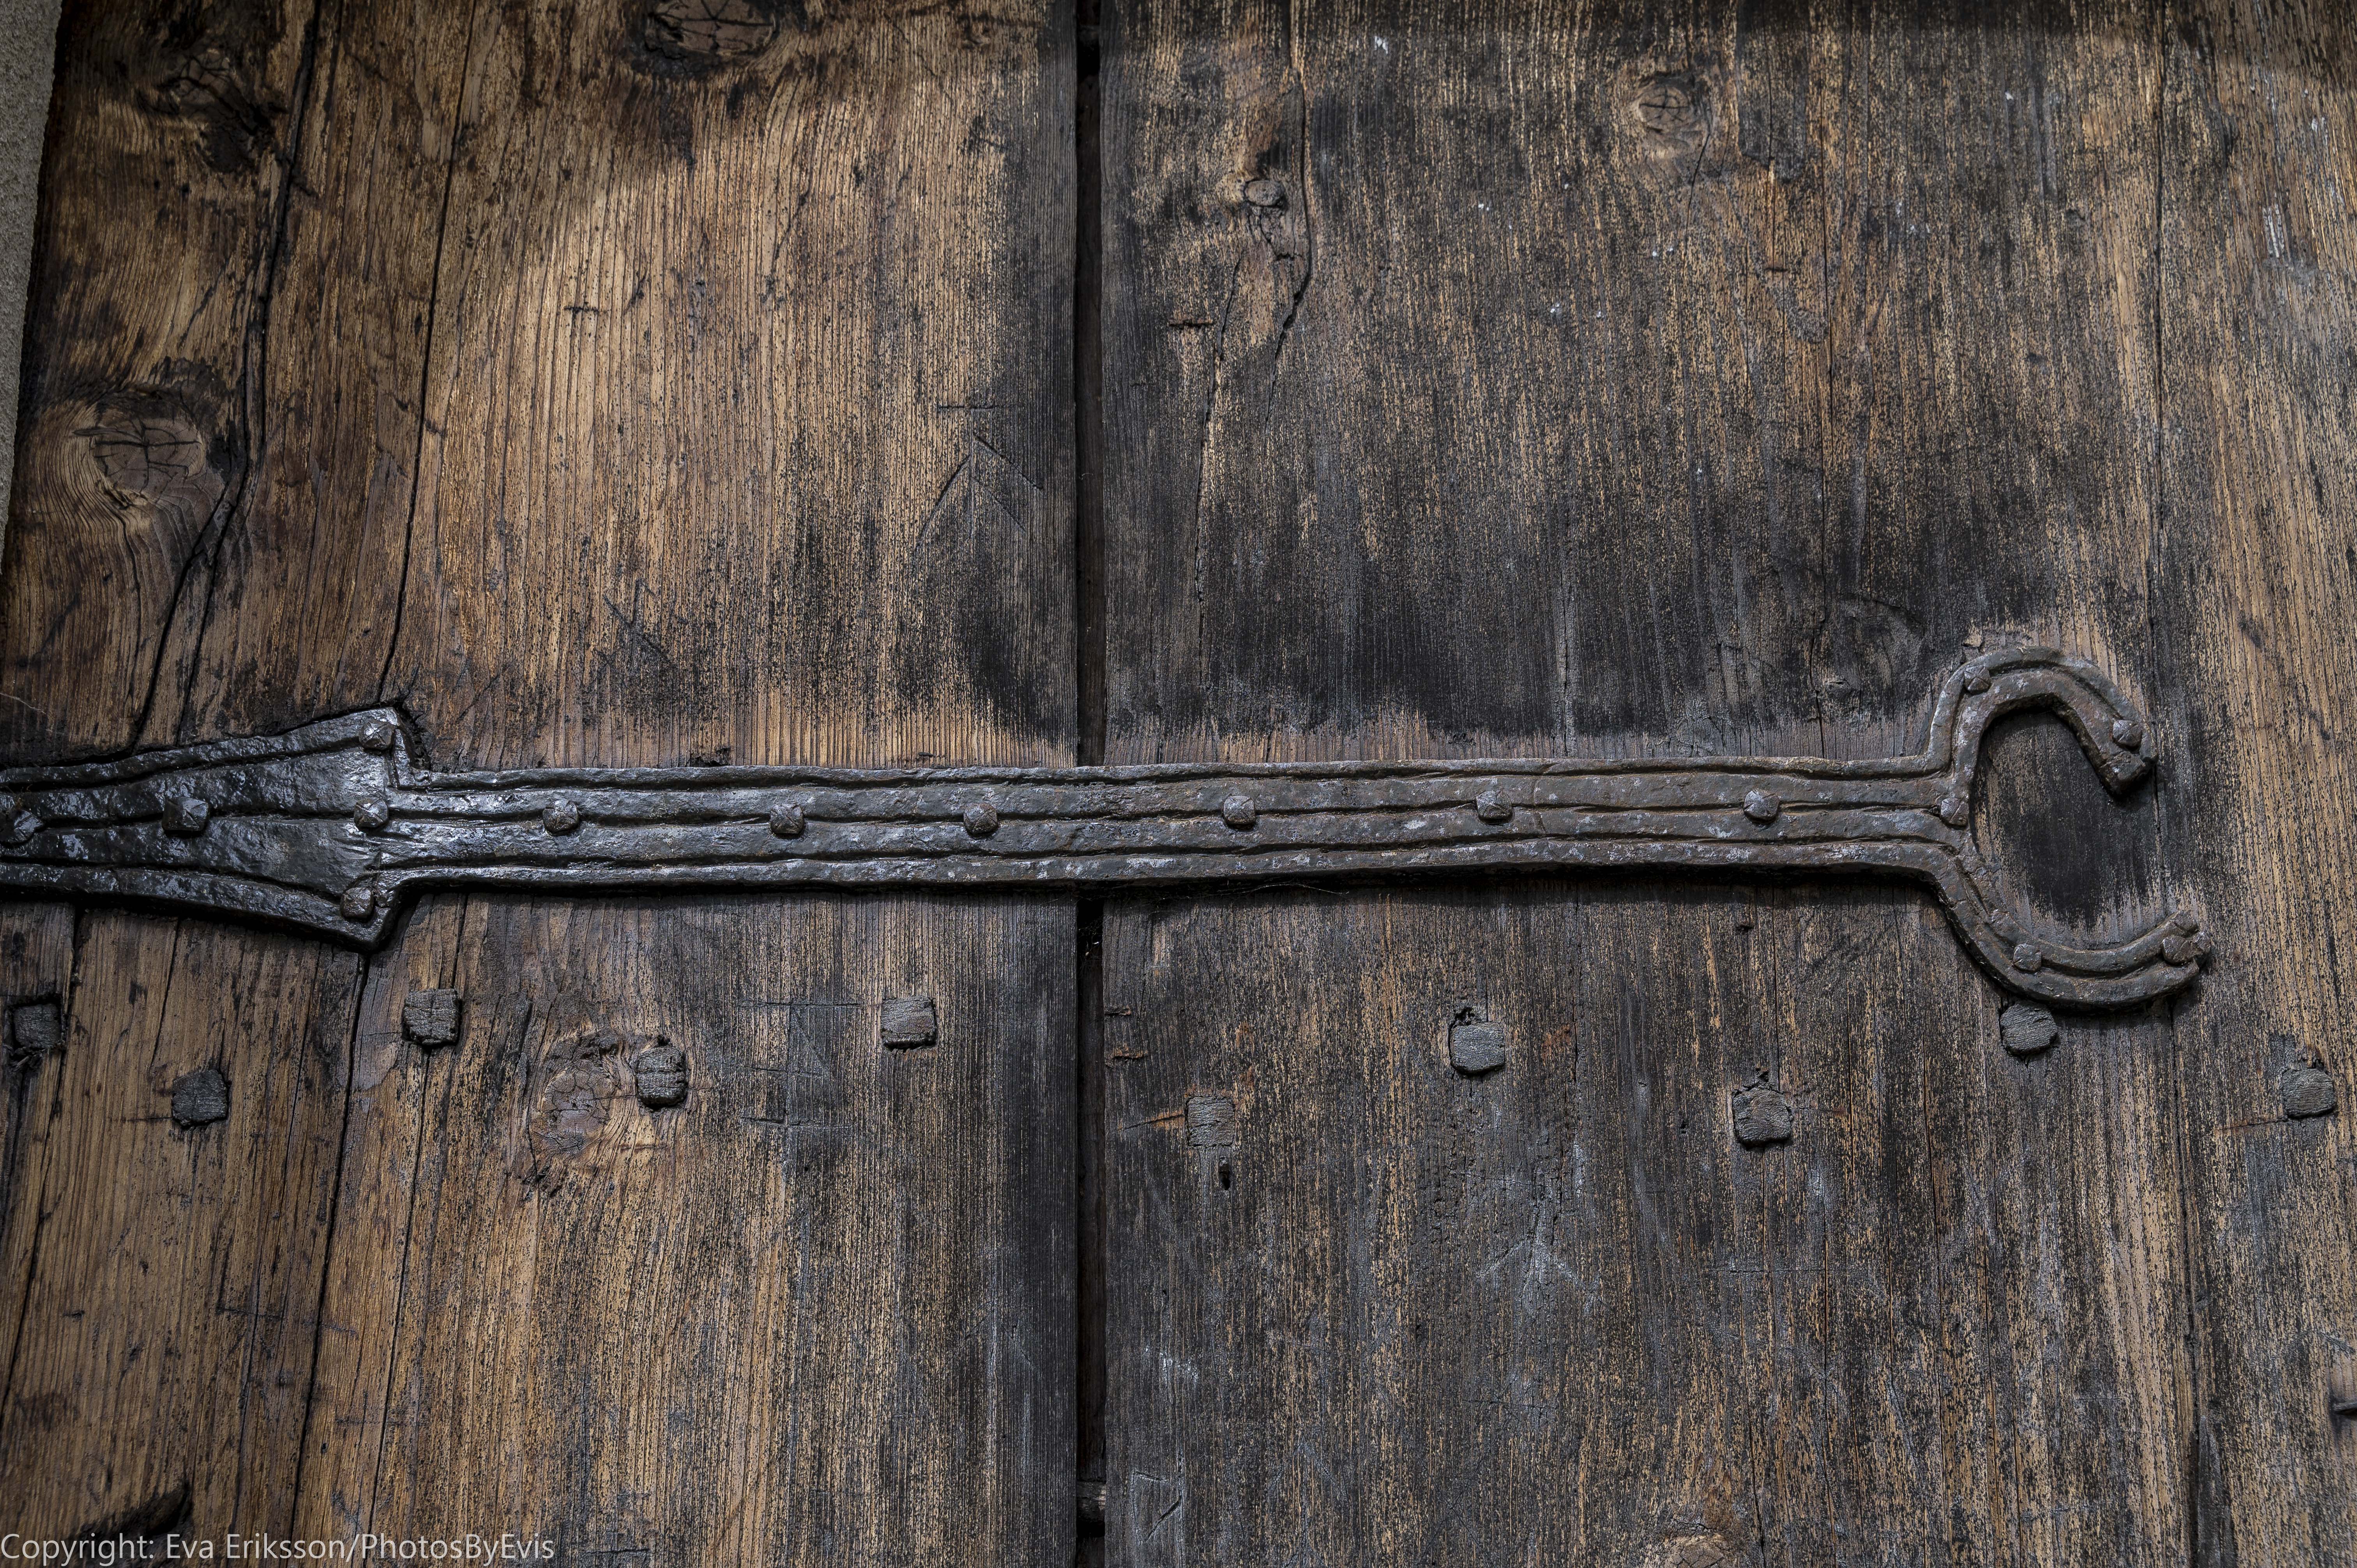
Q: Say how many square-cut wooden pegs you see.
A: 10